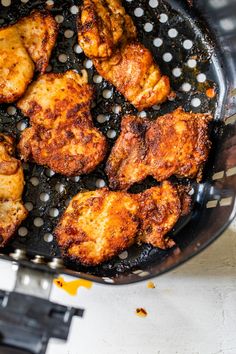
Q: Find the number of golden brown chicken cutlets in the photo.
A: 6